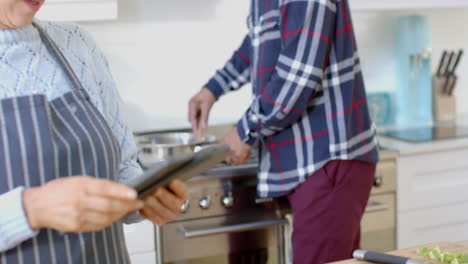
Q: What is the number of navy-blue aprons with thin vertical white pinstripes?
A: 1